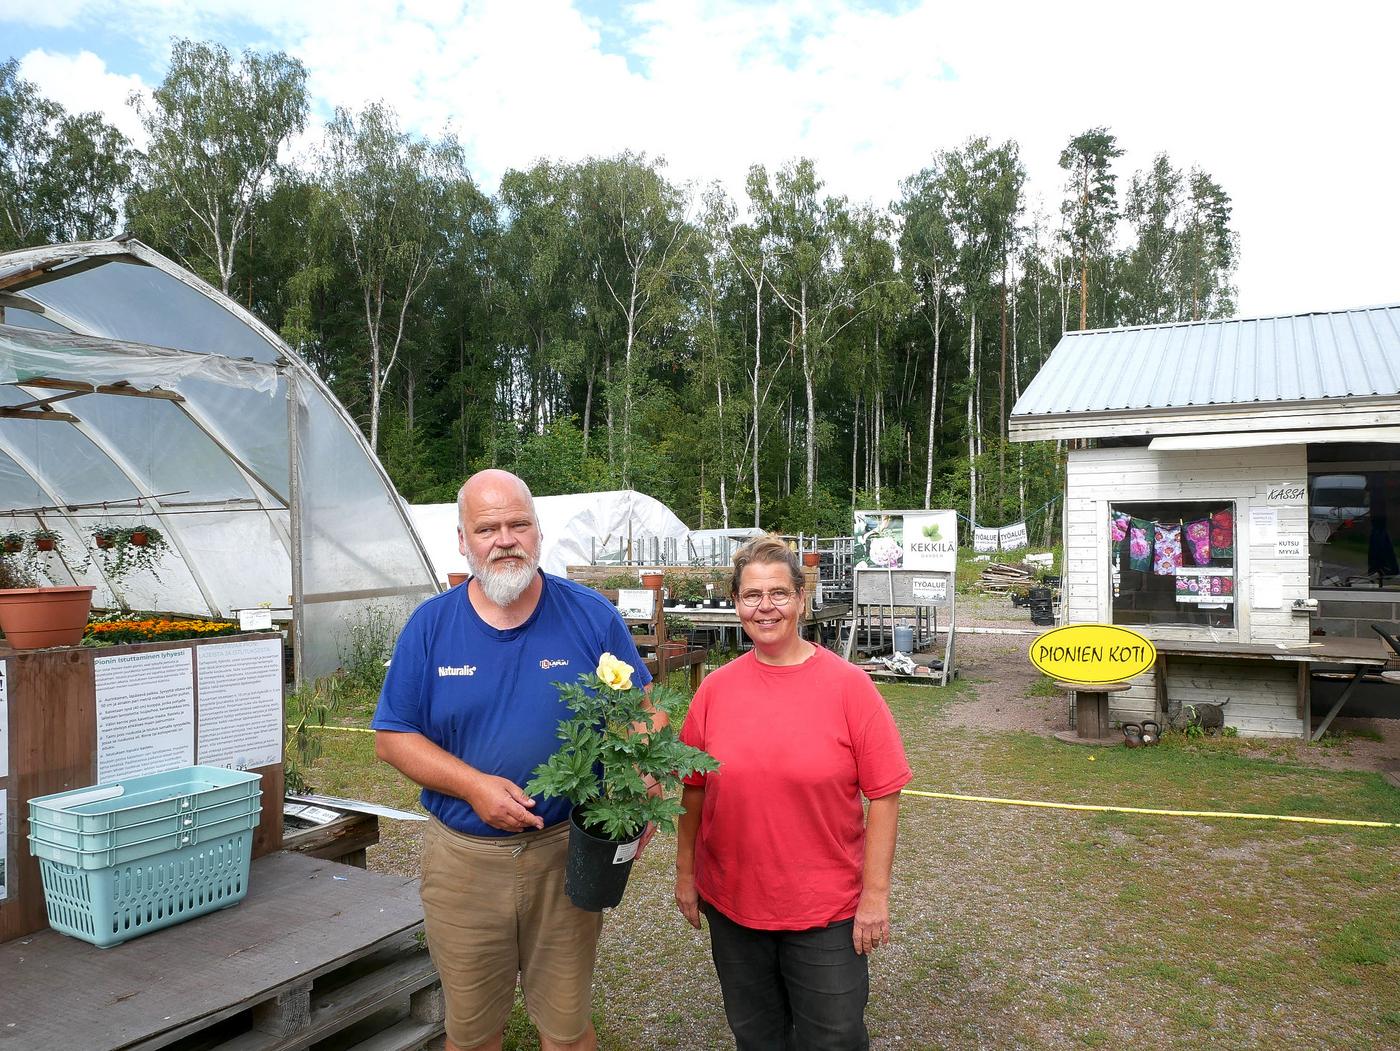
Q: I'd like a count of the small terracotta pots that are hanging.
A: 4